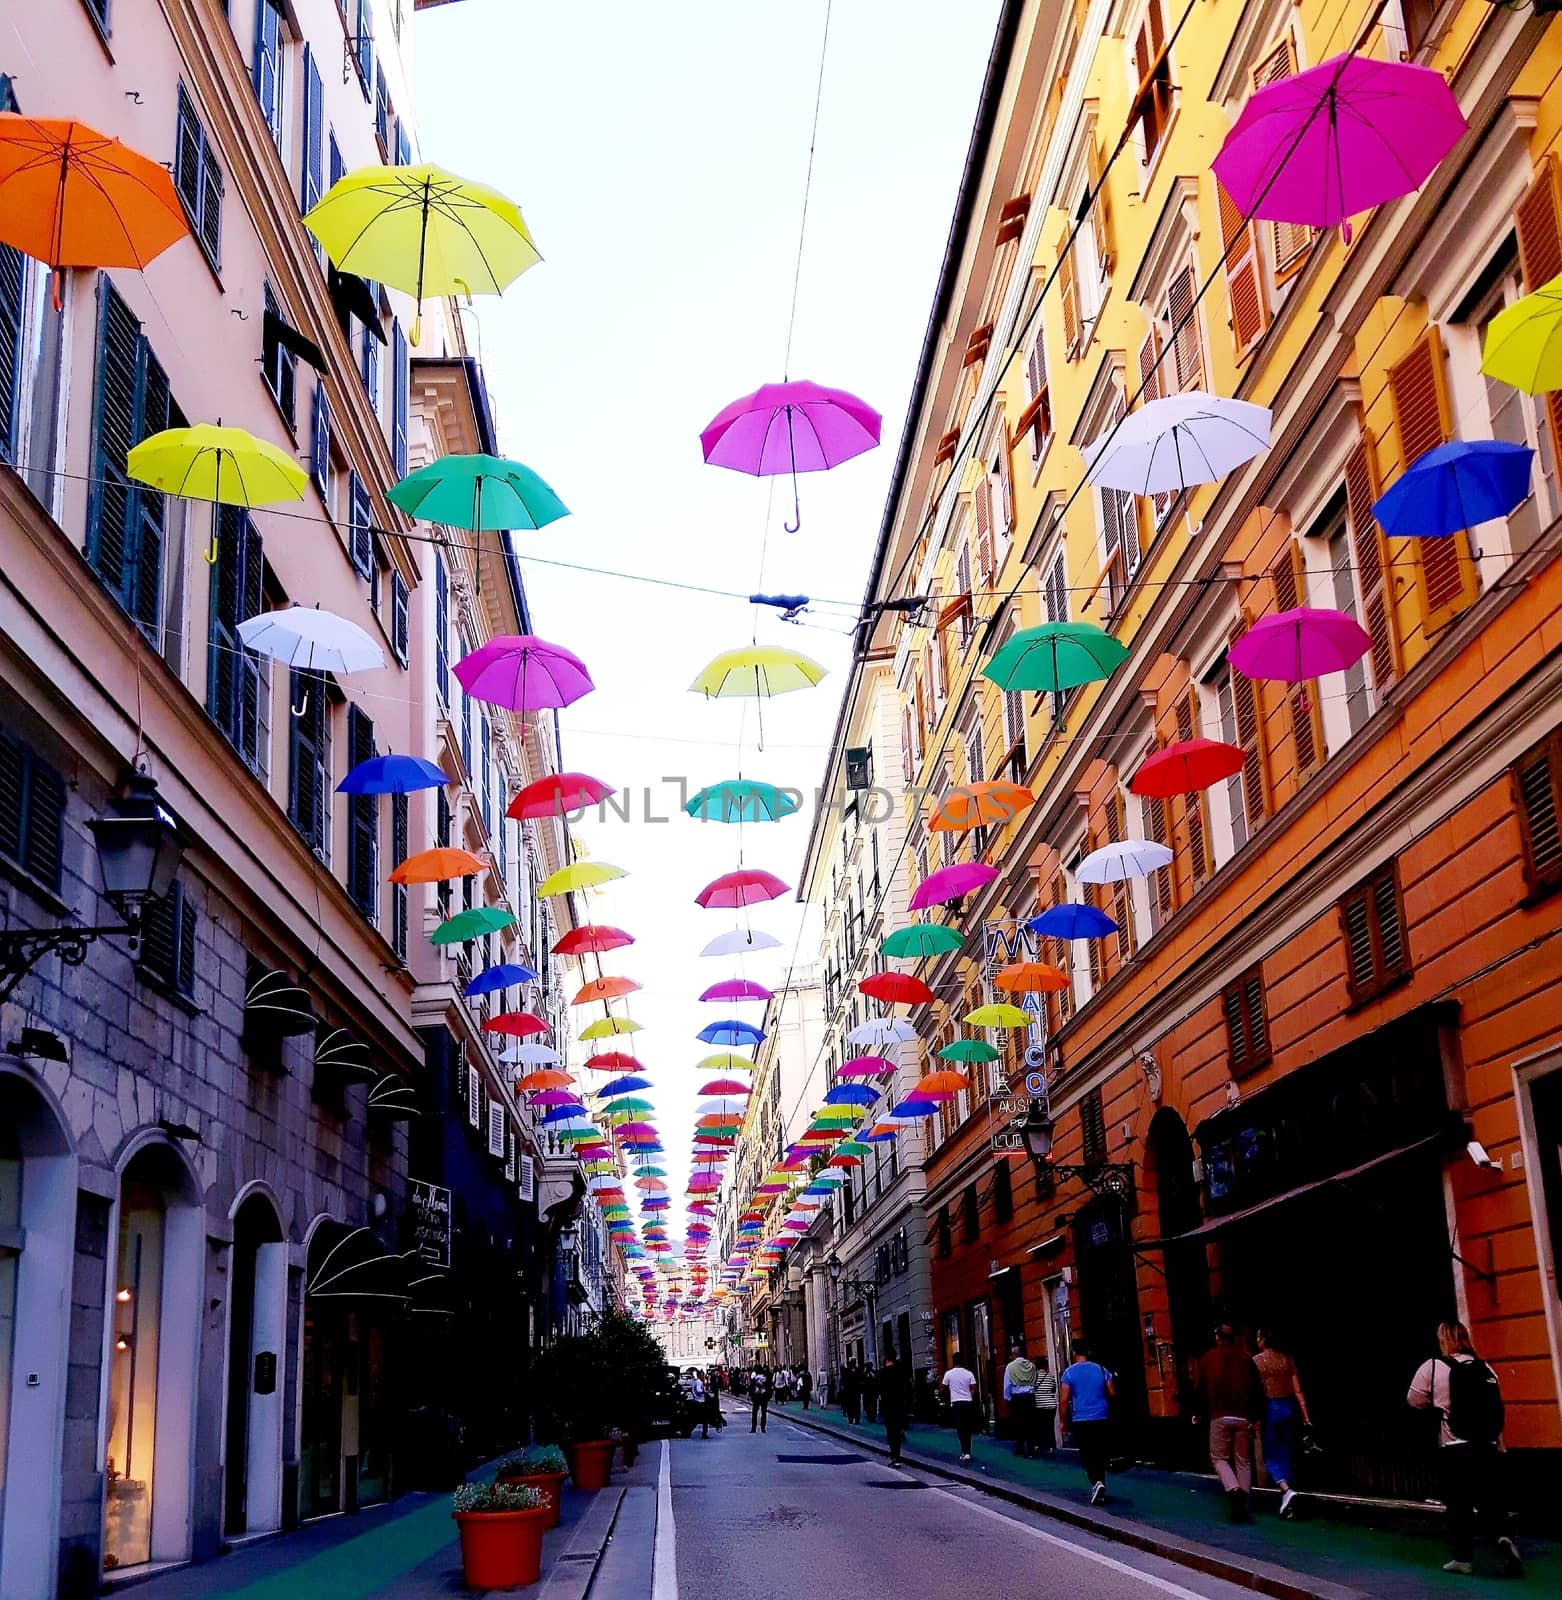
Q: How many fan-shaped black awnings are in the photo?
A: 5